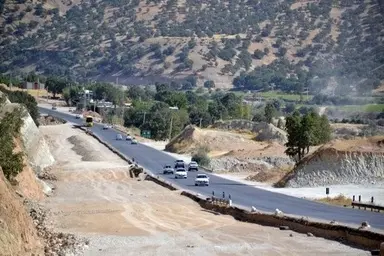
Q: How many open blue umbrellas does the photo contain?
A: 0